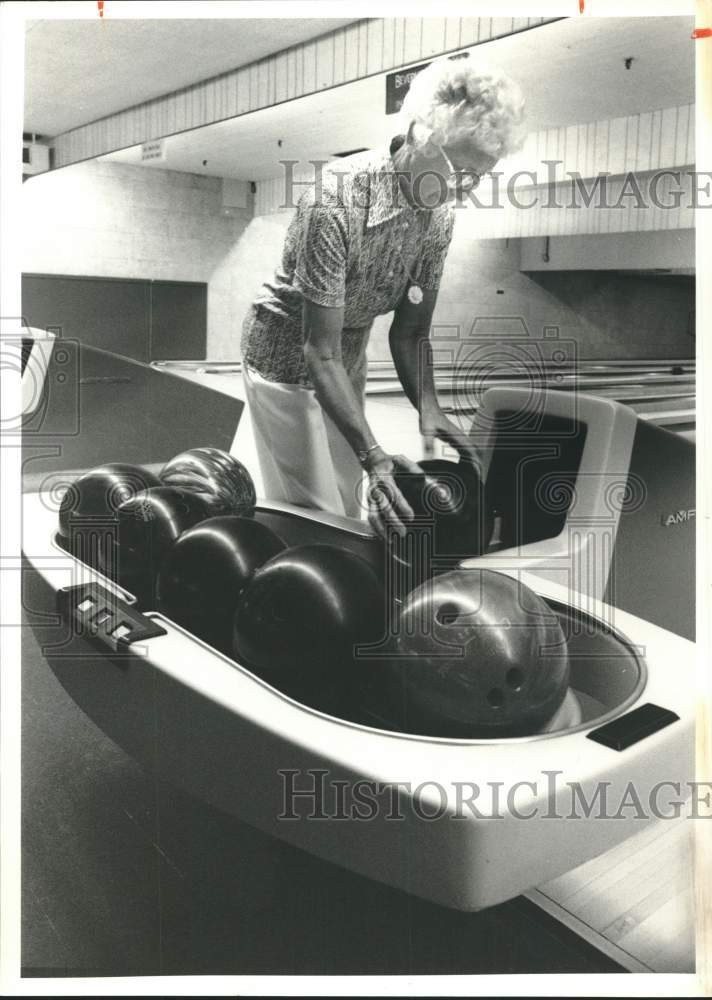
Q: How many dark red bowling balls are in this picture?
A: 0